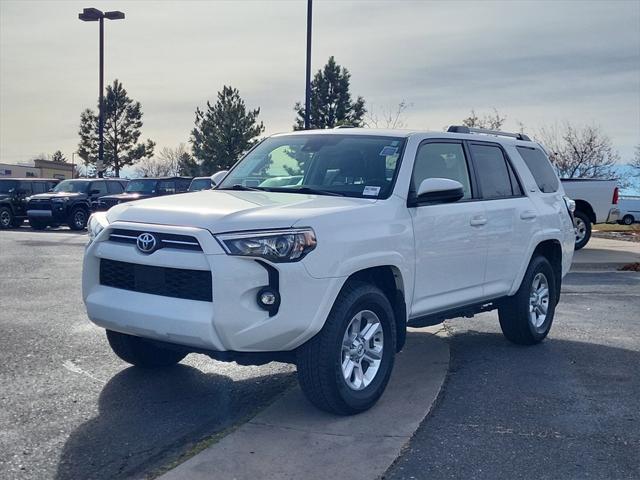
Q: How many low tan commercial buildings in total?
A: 1